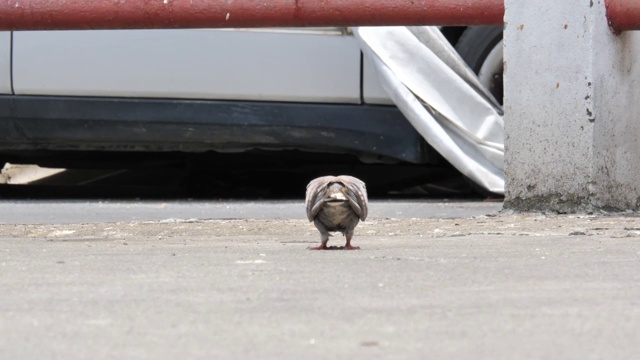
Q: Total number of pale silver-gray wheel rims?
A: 1